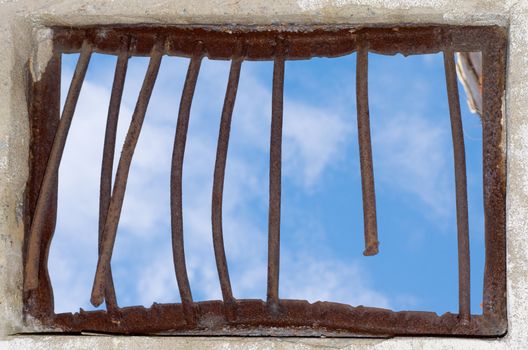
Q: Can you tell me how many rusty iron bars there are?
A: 8